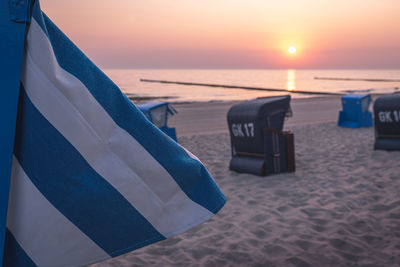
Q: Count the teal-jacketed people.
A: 0